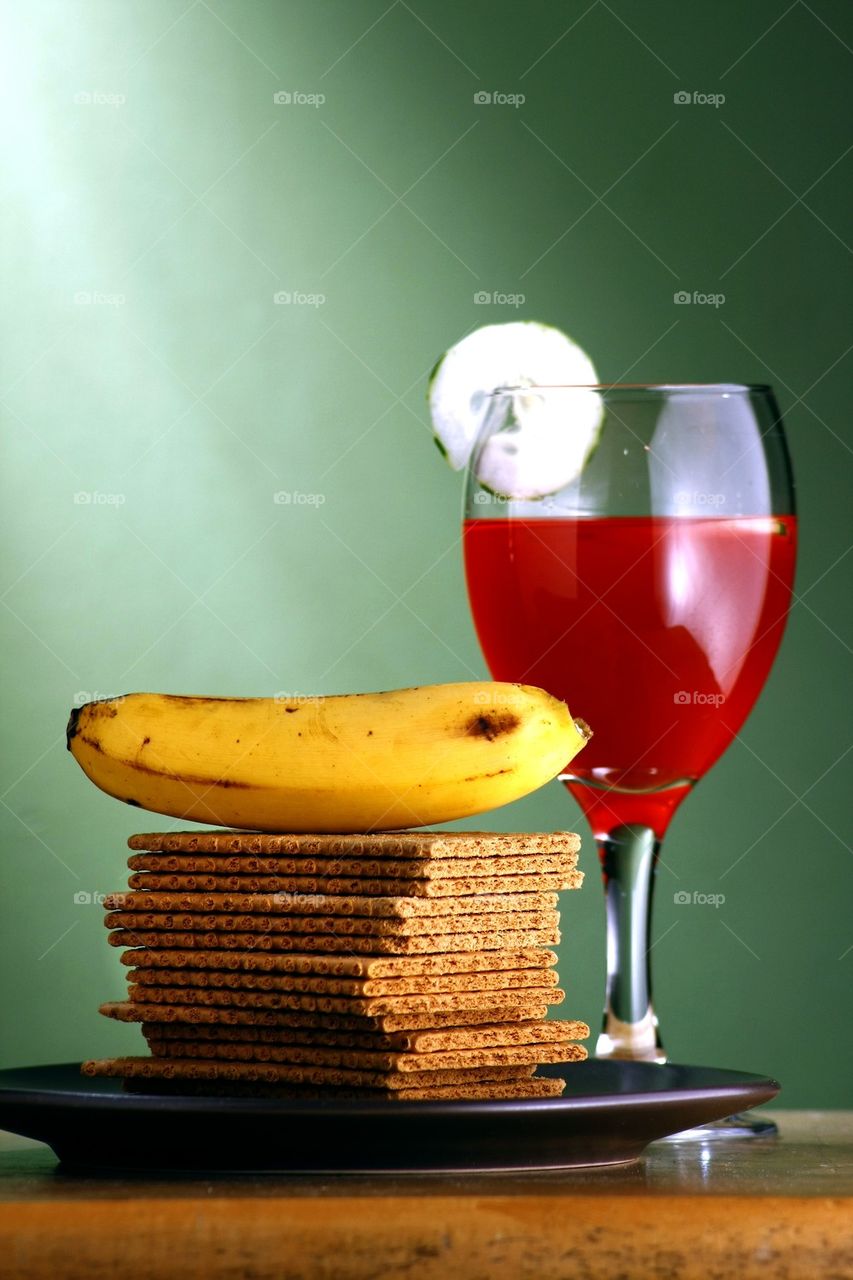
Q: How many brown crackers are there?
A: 14